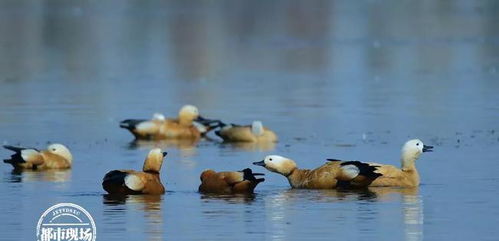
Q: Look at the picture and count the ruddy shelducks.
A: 8